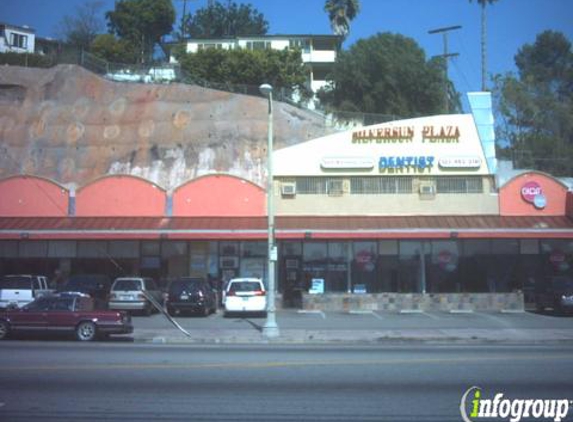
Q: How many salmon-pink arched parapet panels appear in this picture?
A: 4